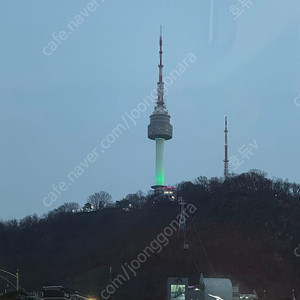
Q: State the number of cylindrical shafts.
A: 1